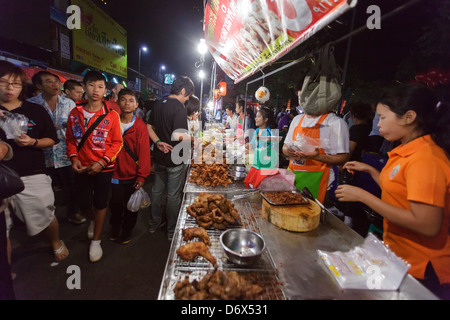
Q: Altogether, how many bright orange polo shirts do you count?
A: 1